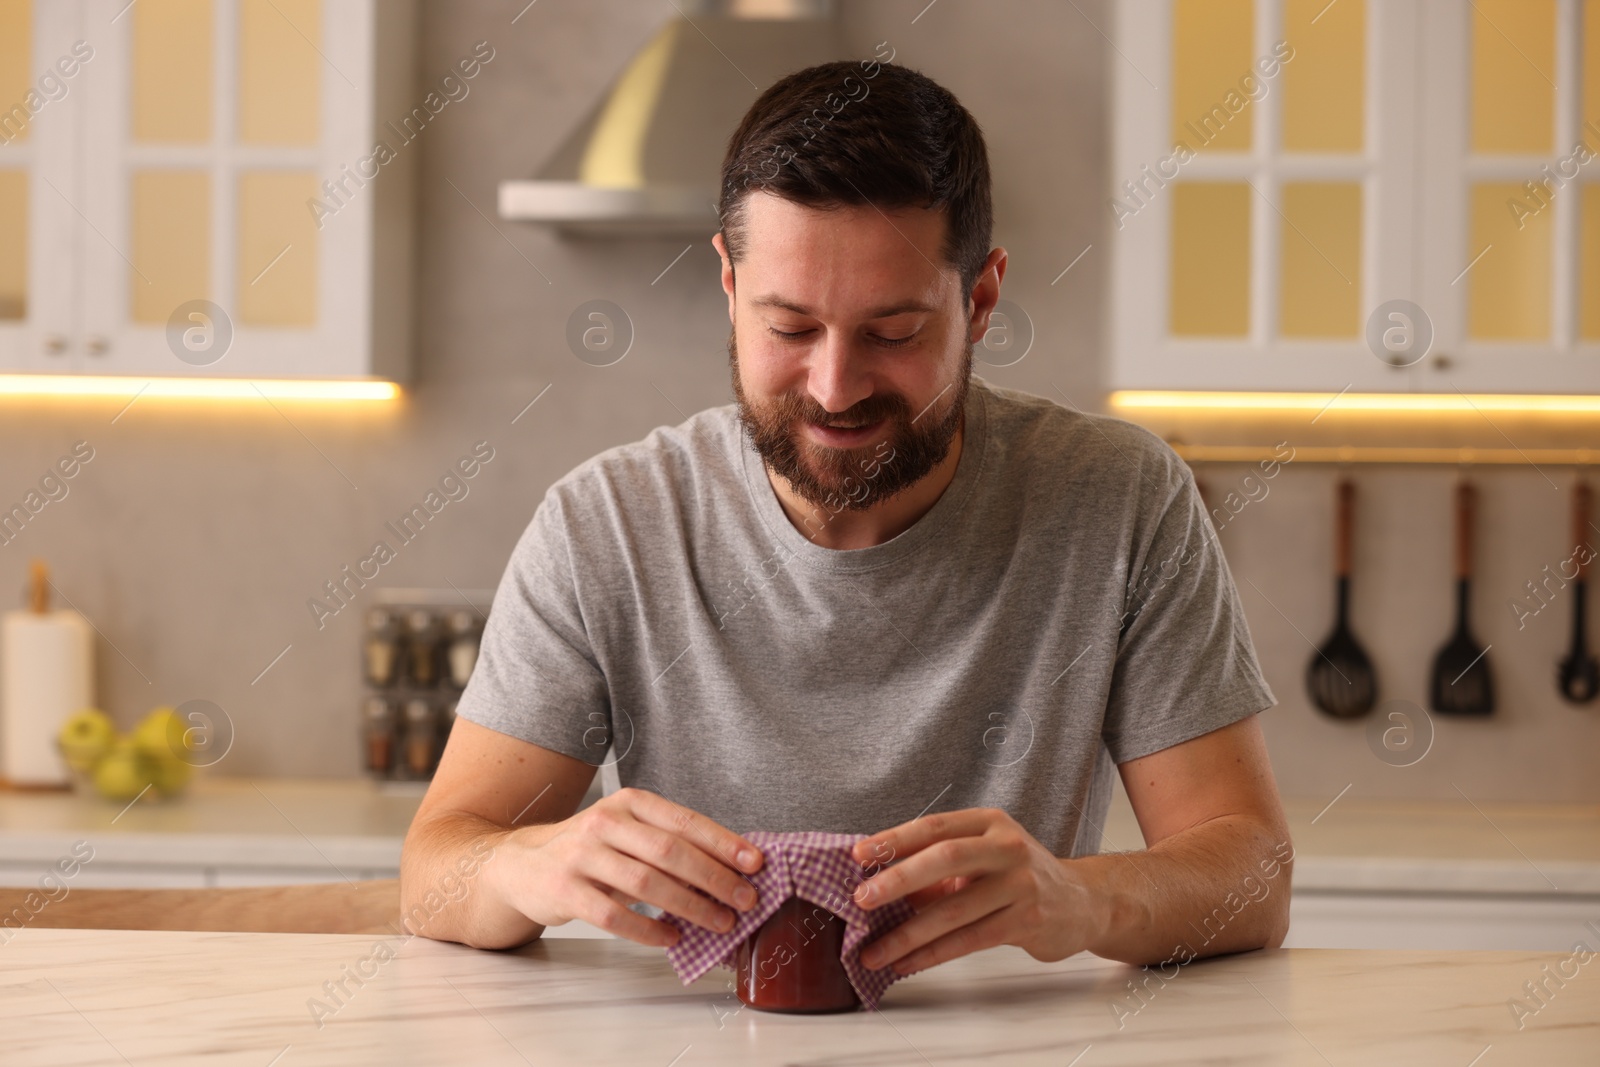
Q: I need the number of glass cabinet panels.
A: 14